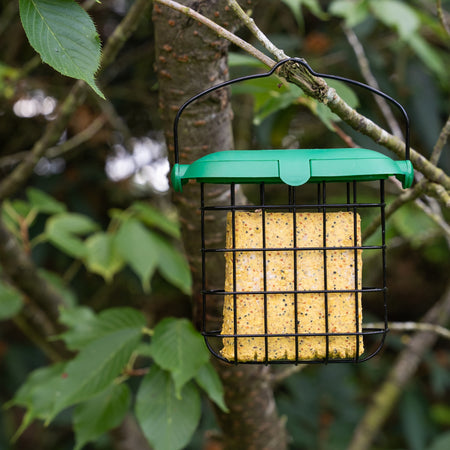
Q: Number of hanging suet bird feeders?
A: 1